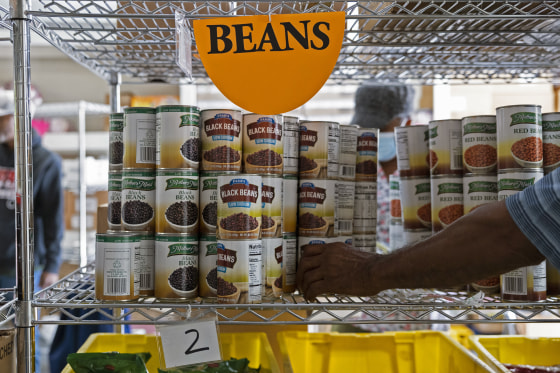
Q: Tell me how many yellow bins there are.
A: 3